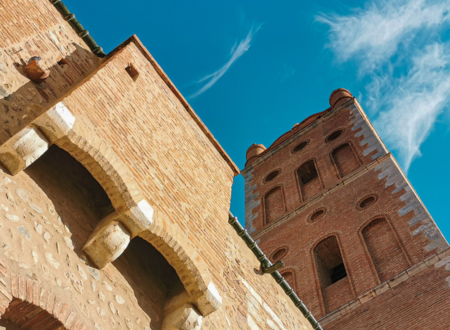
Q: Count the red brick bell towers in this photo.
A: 1